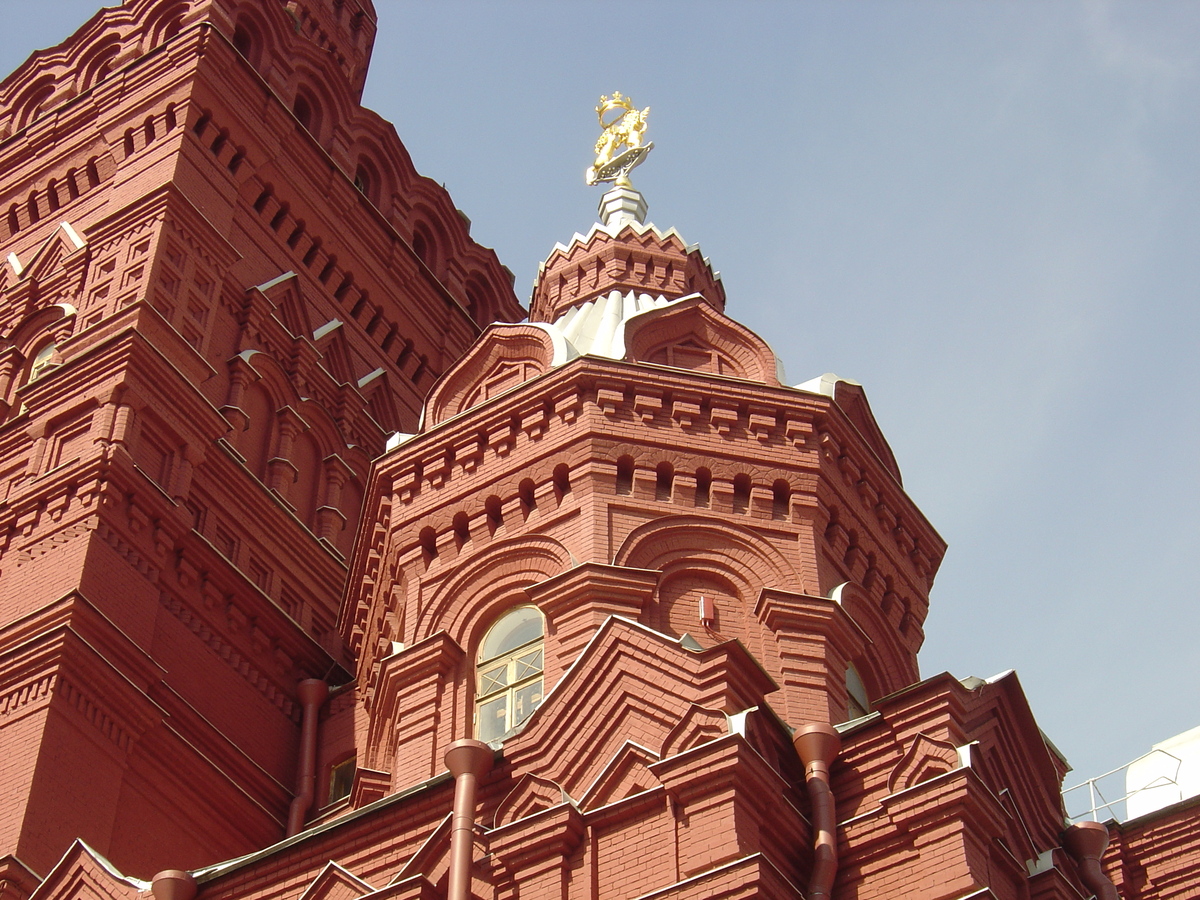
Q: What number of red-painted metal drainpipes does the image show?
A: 5